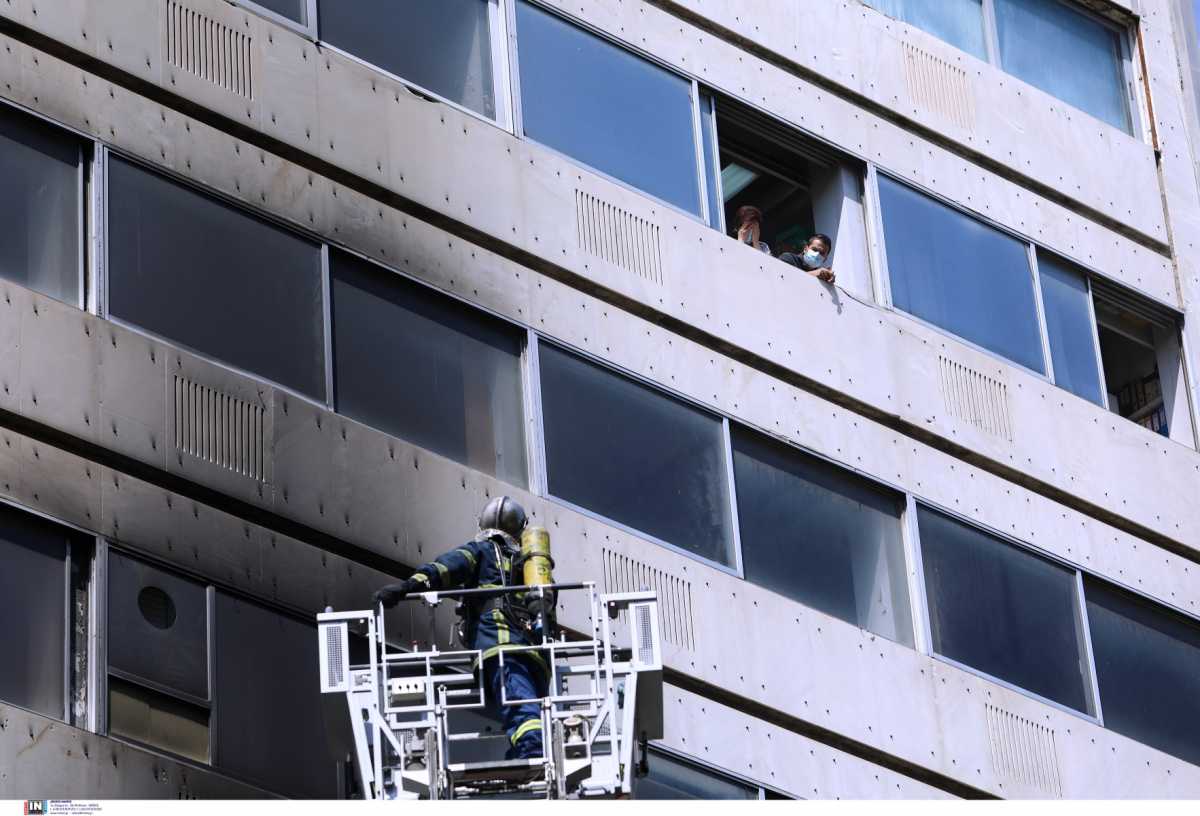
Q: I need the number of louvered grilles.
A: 7